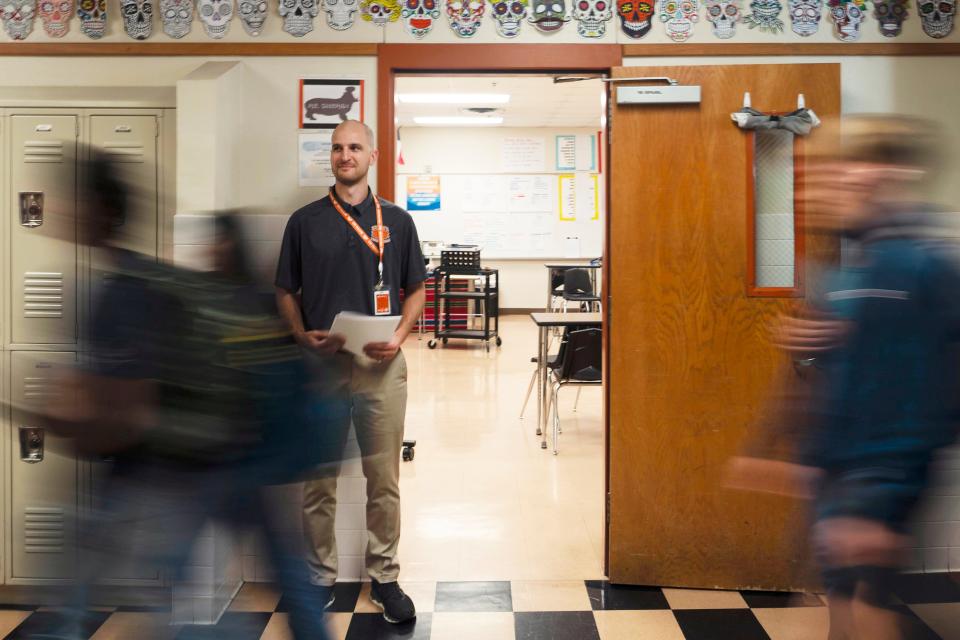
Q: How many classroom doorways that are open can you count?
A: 1